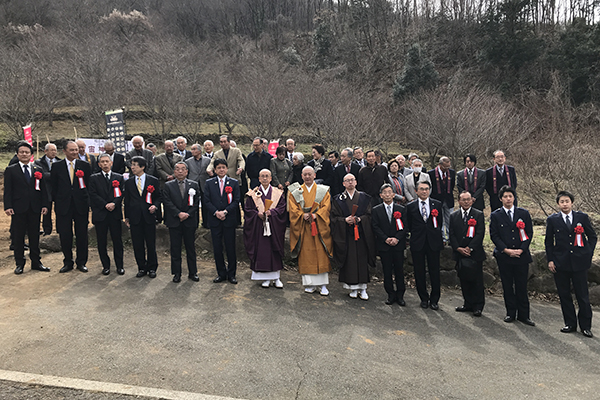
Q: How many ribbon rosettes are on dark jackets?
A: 11